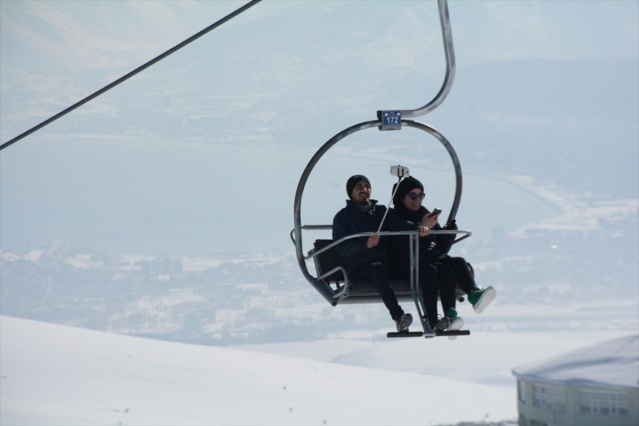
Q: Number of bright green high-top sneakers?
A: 2